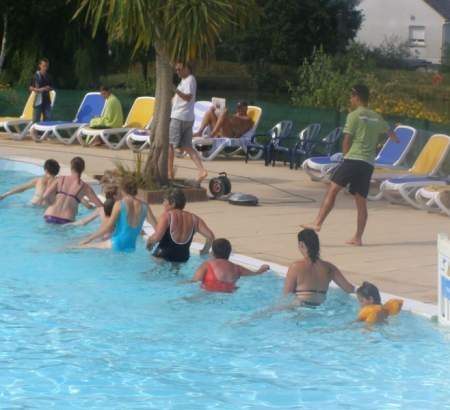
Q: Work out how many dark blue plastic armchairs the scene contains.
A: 3